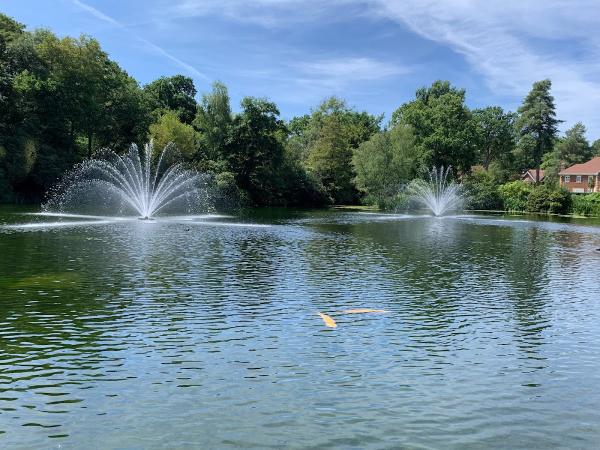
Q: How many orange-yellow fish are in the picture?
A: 2